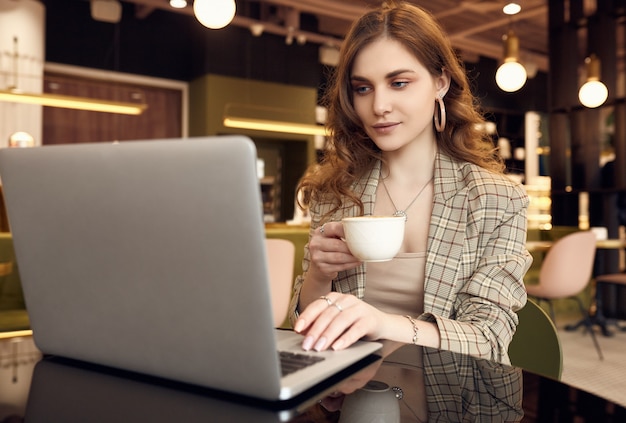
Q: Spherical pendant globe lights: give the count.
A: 3